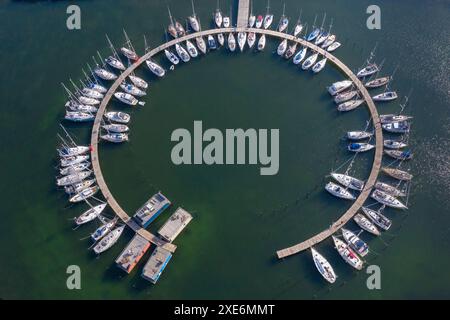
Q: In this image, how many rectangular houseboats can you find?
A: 4